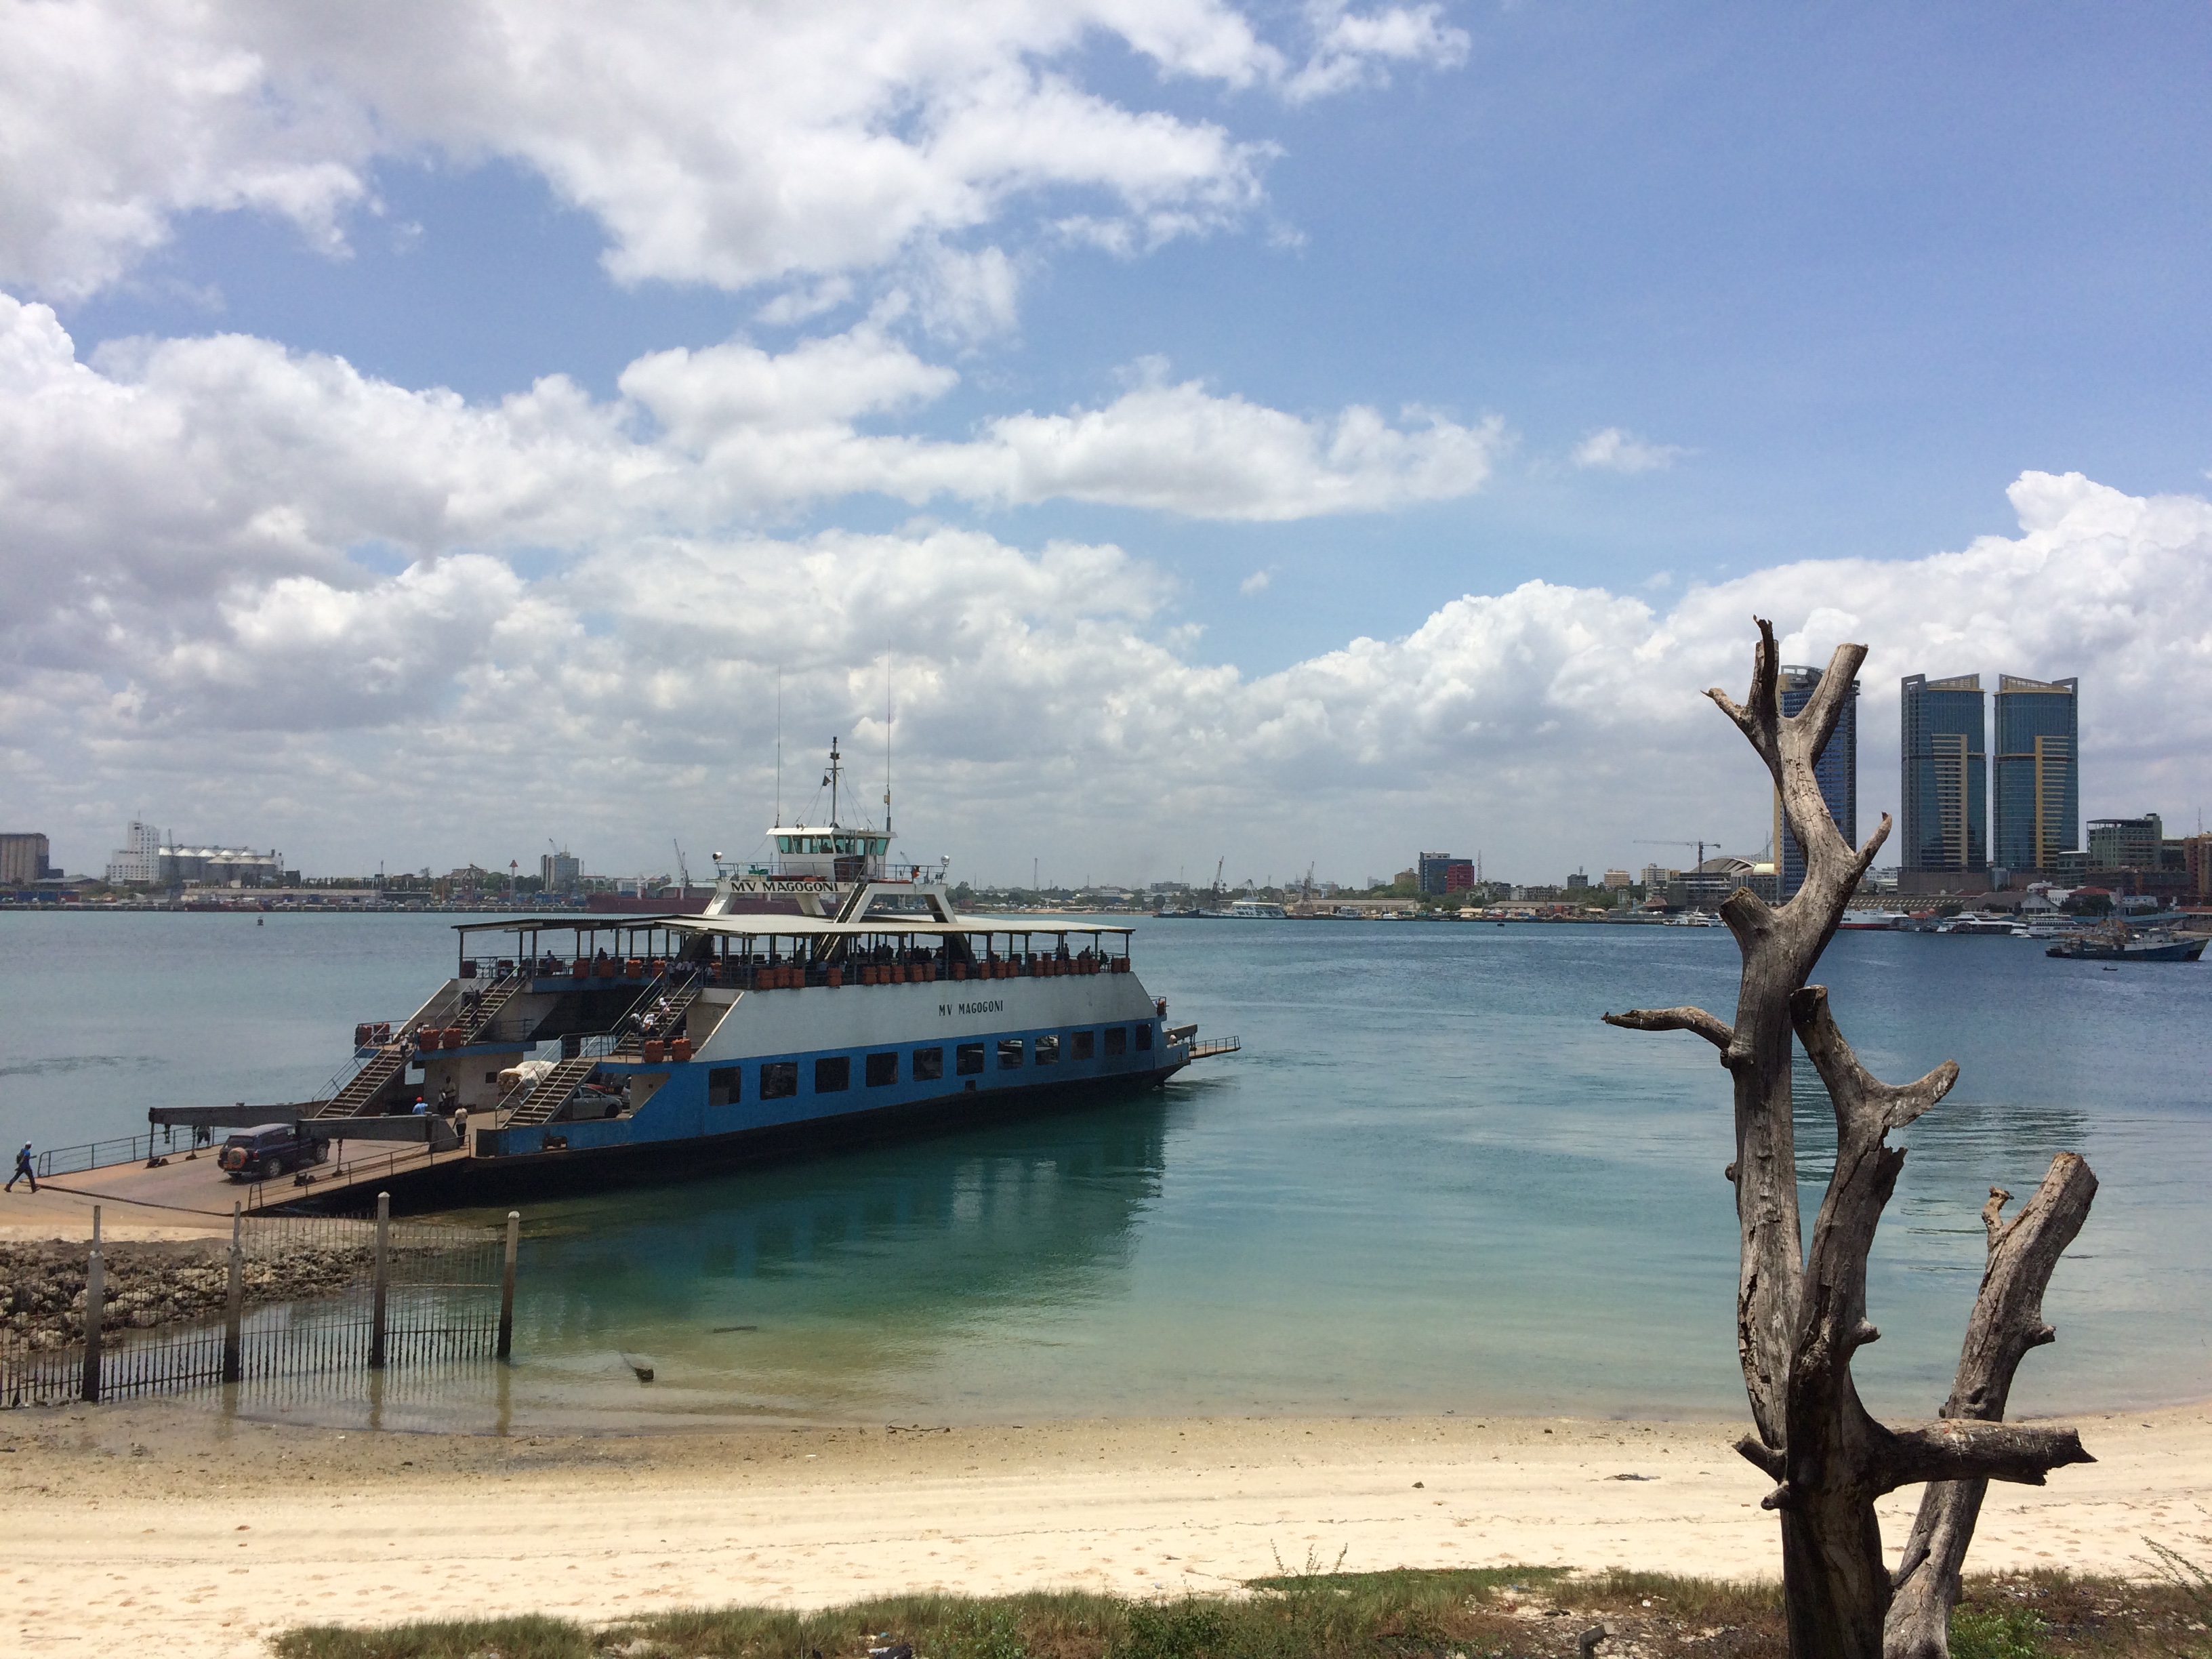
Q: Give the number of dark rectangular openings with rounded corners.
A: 11